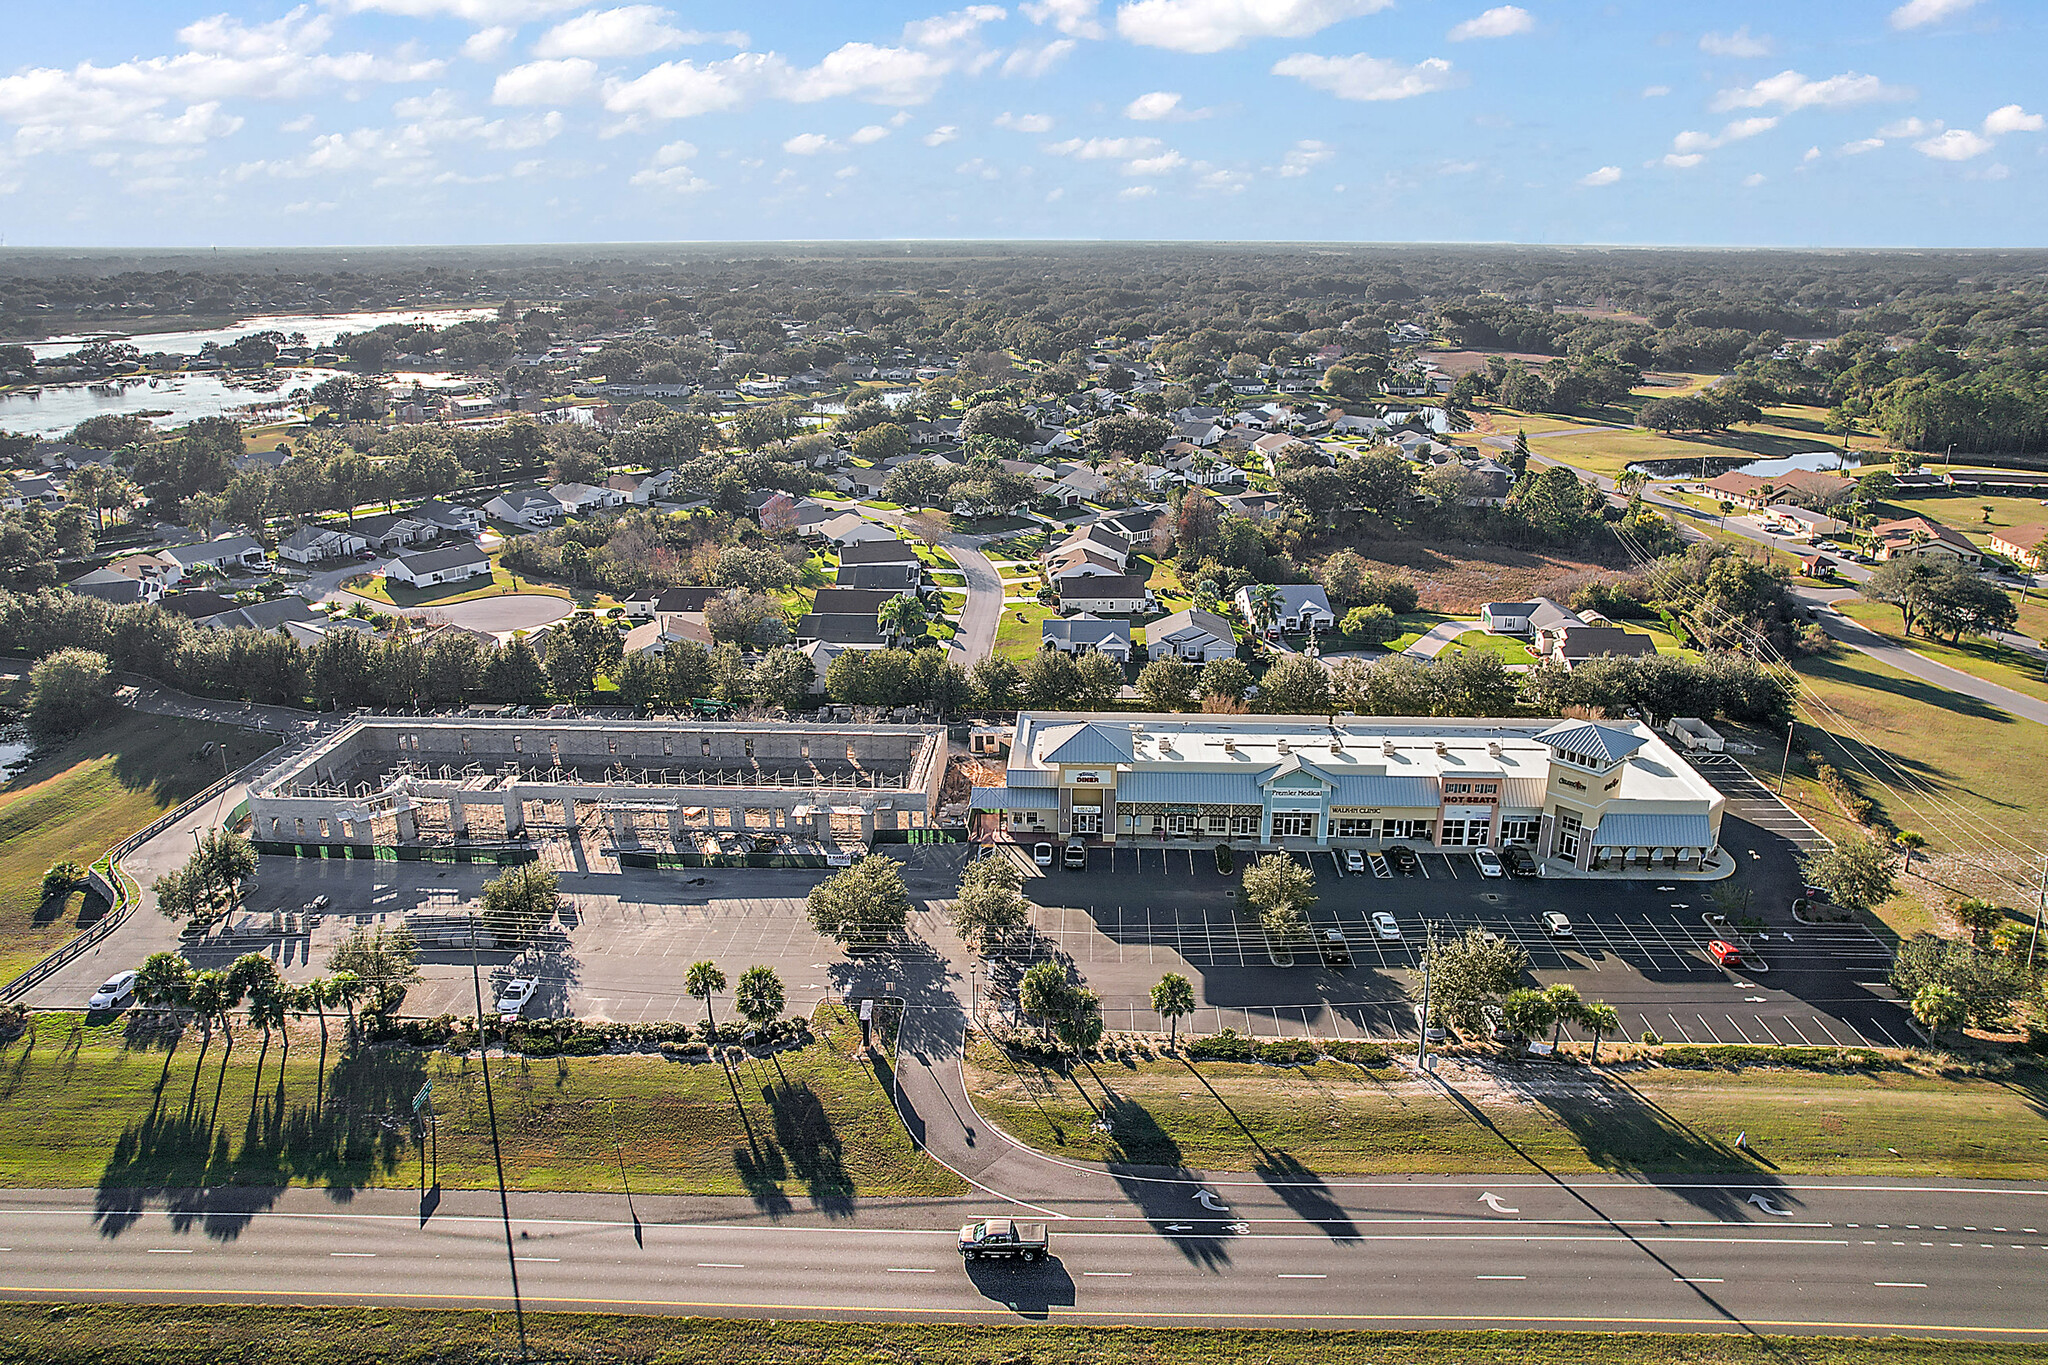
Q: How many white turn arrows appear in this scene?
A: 3